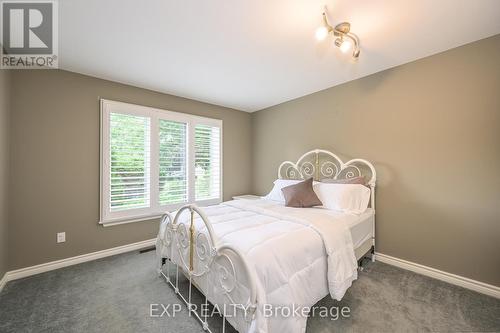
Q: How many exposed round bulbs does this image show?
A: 2